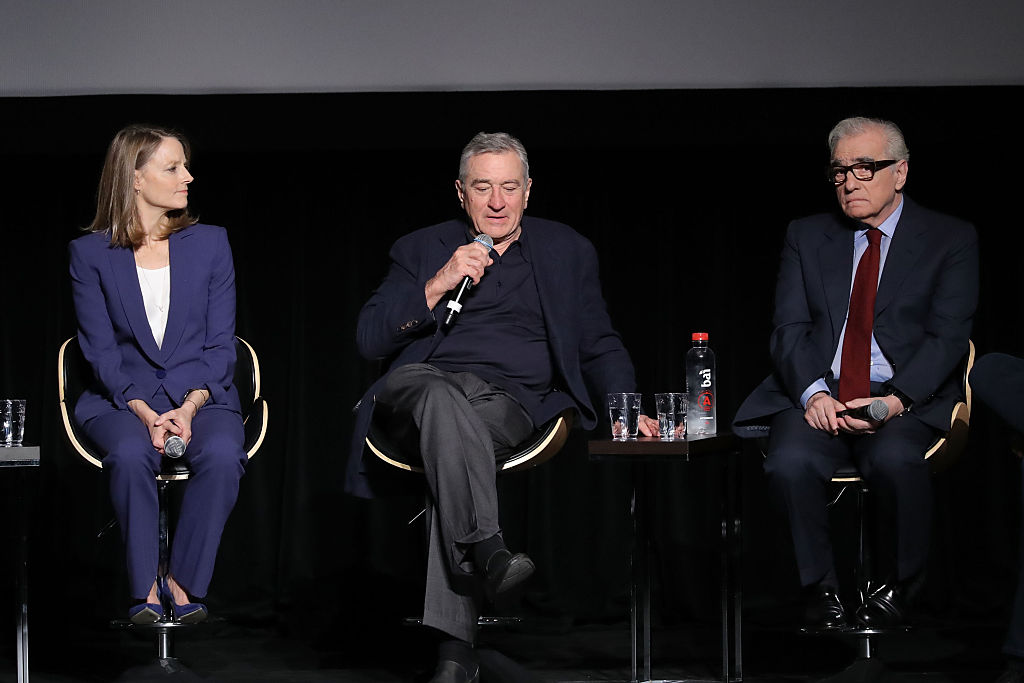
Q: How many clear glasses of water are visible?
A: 3